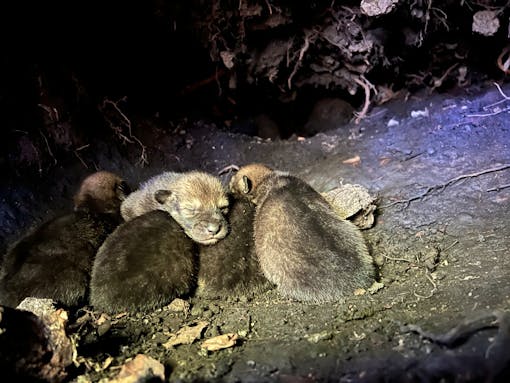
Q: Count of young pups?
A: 5